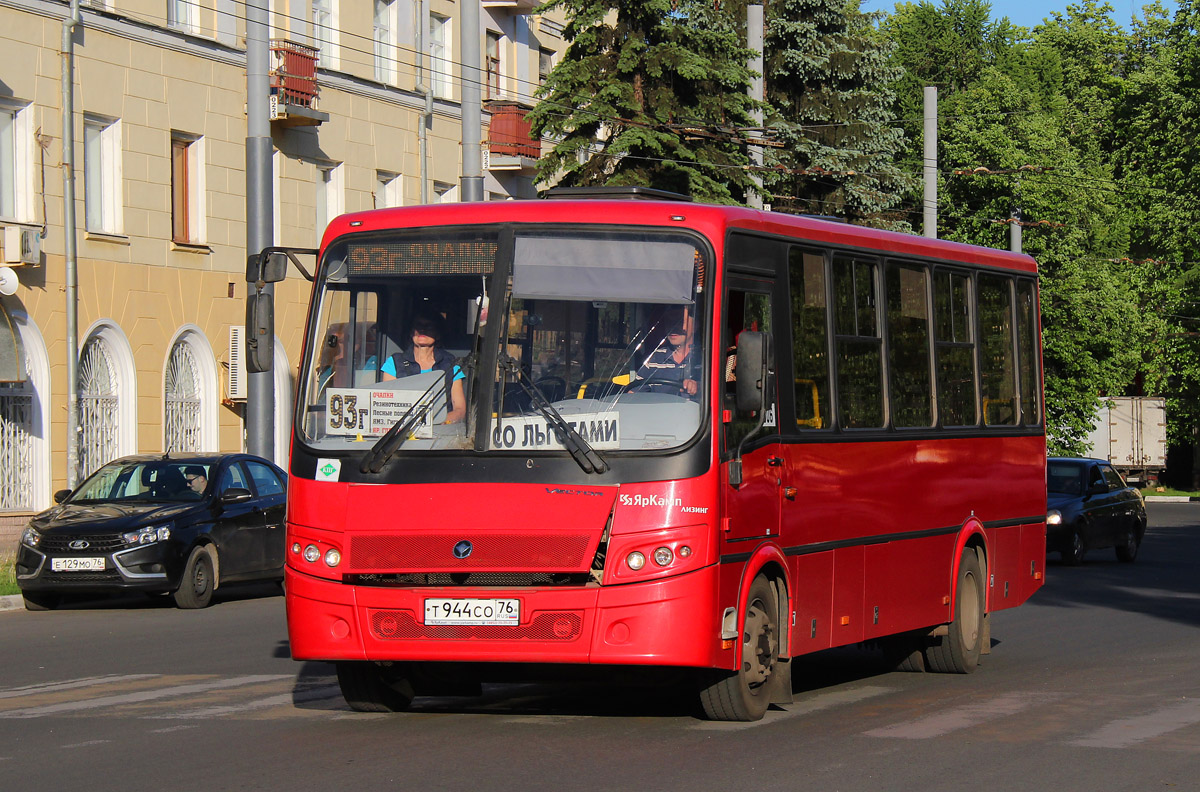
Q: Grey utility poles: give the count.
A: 5